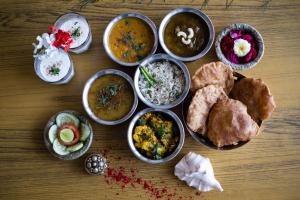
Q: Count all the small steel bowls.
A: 5